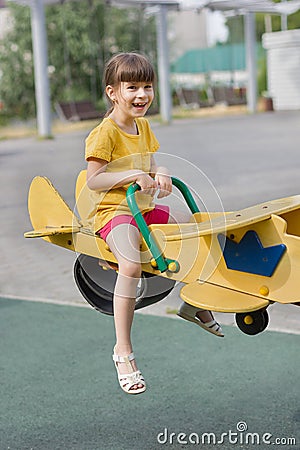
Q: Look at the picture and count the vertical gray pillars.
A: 3